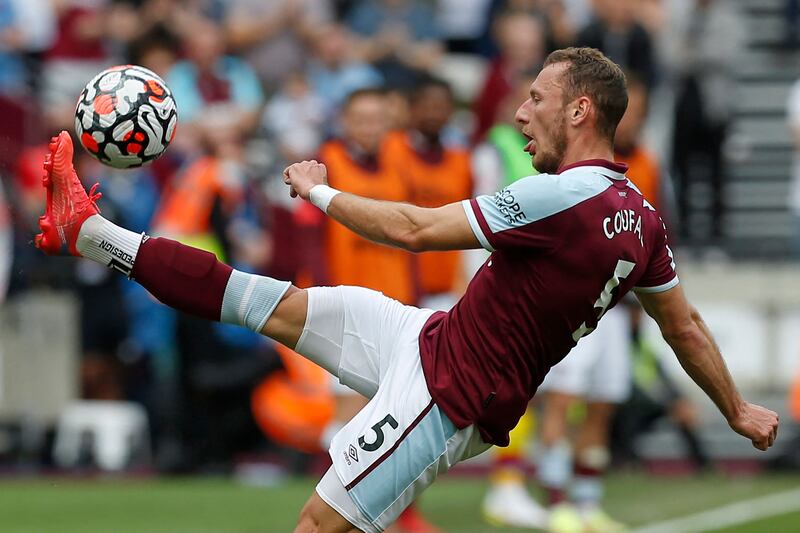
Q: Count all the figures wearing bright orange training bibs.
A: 3